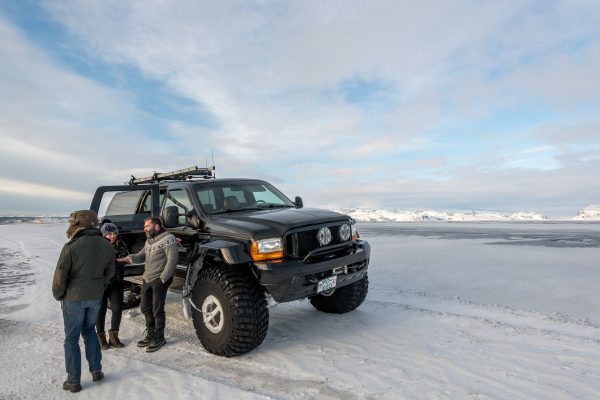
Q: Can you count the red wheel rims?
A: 0